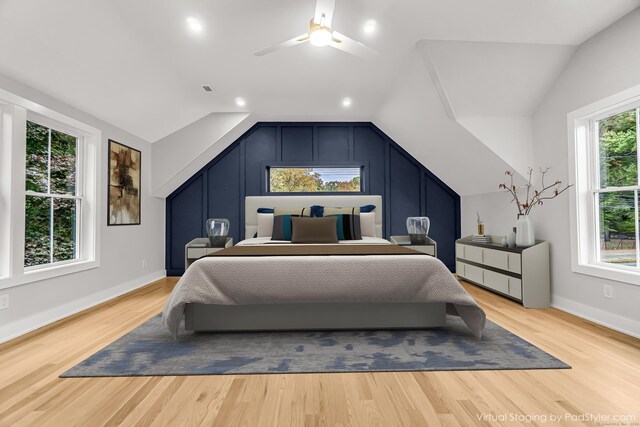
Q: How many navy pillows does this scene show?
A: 2